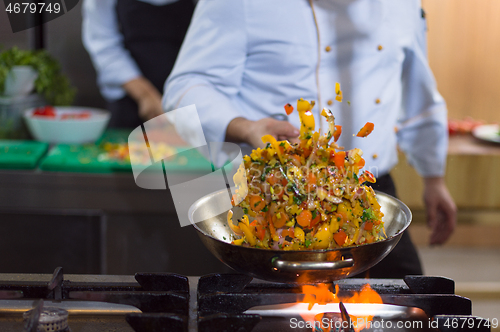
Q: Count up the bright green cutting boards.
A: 2